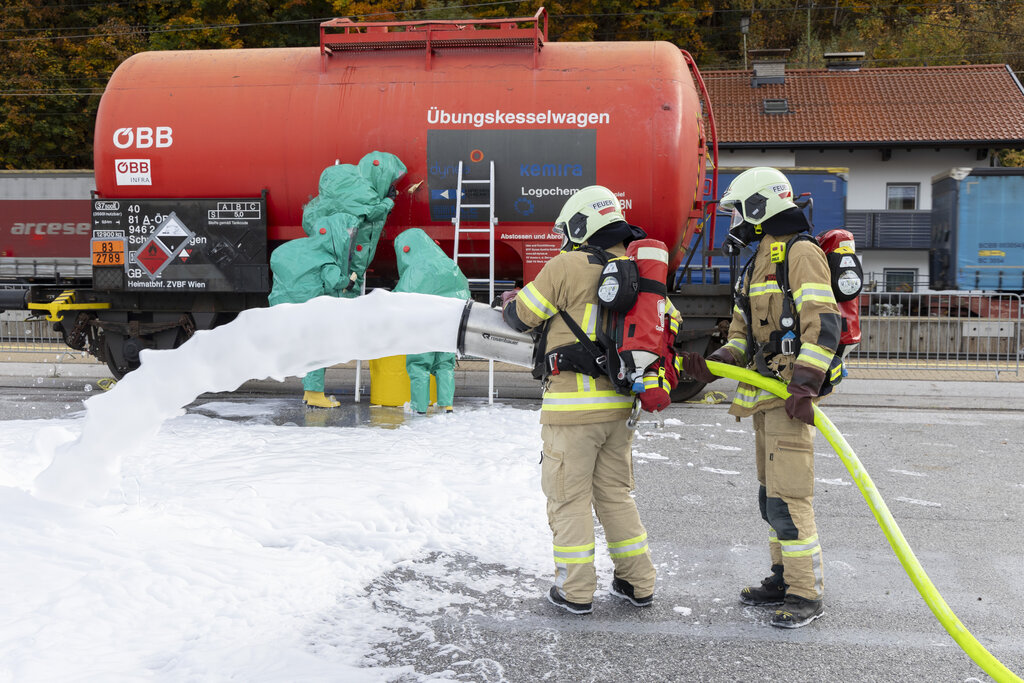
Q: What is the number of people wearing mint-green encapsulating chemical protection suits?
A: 3